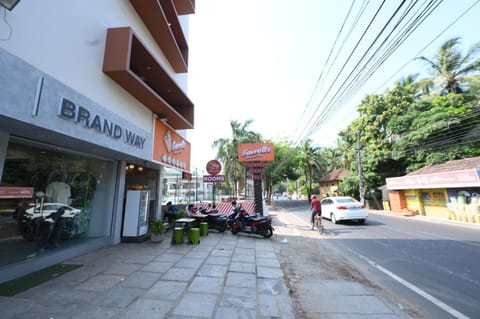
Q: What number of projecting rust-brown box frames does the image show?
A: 3